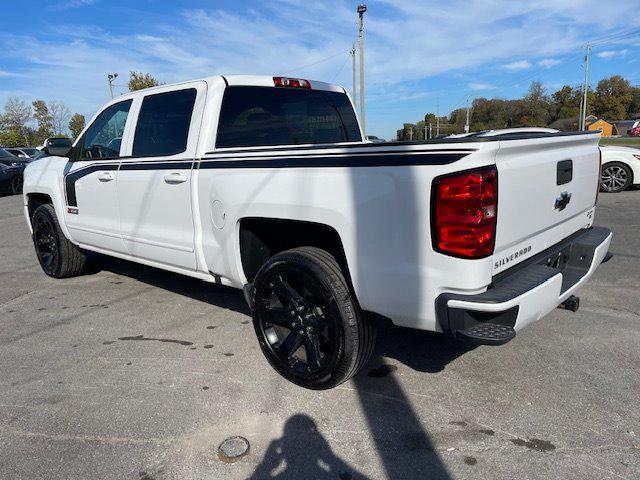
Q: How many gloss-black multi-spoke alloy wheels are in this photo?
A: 2